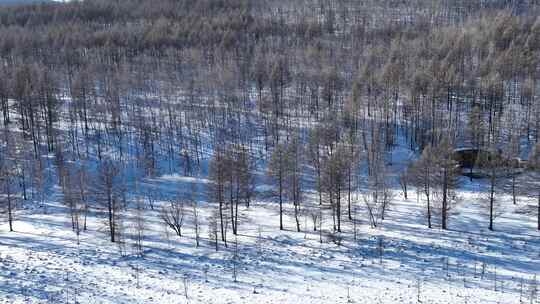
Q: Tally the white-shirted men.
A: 0